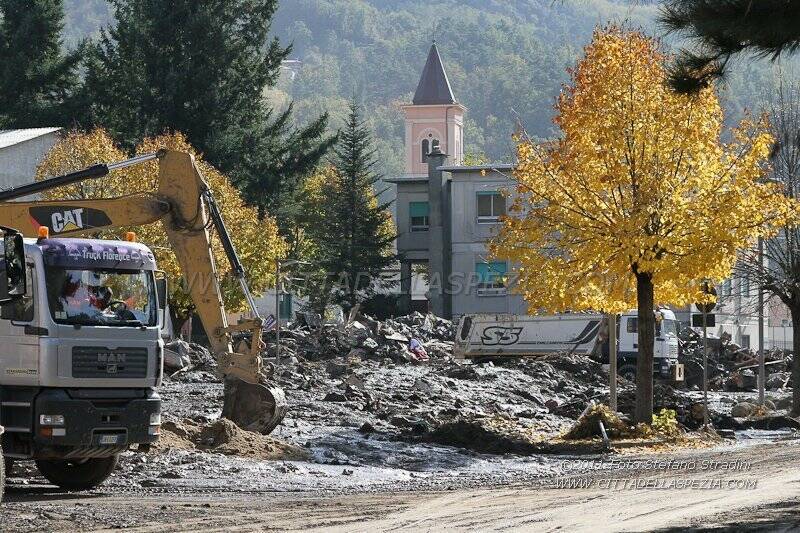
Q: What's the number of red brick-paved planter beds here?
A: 0